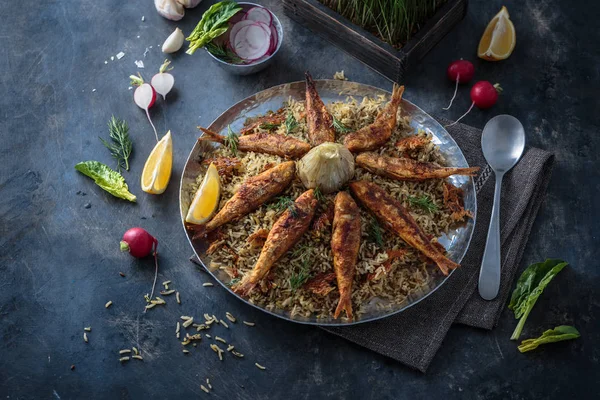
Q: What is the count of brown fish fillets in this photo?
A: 8